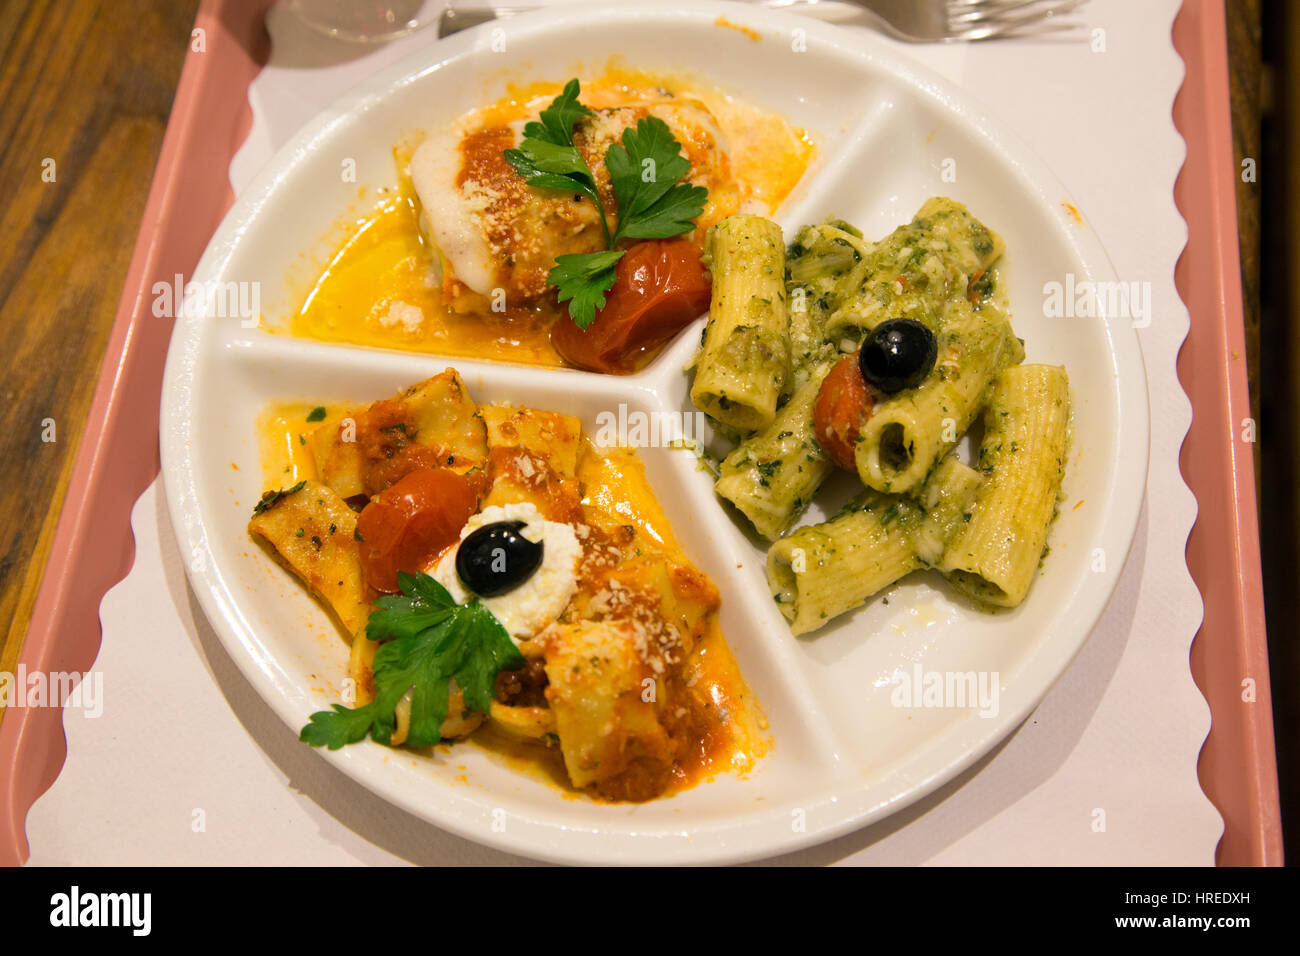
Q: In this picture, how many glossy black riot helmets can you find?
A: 0